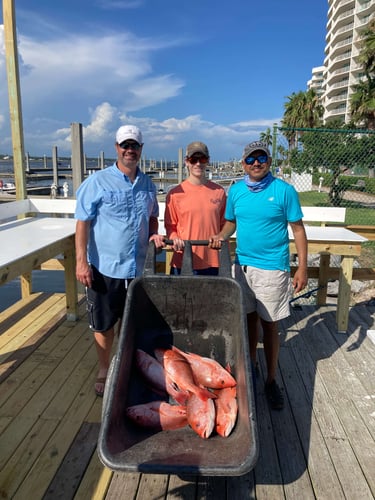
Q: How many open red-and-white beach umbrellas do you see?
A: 0